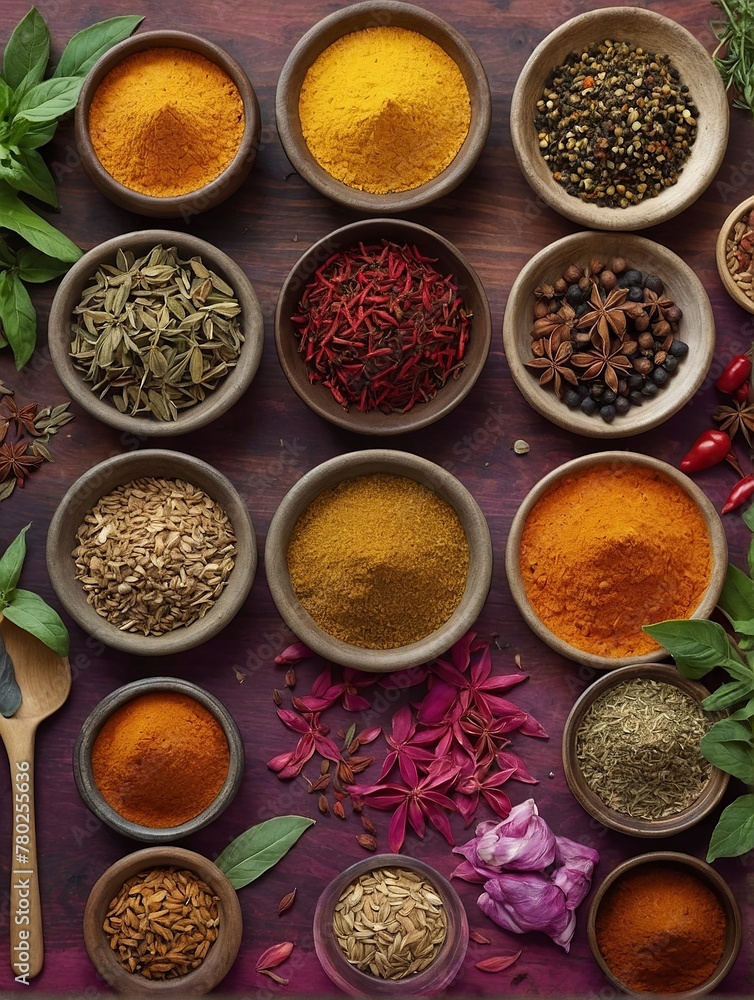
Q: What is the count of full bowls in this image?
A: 14